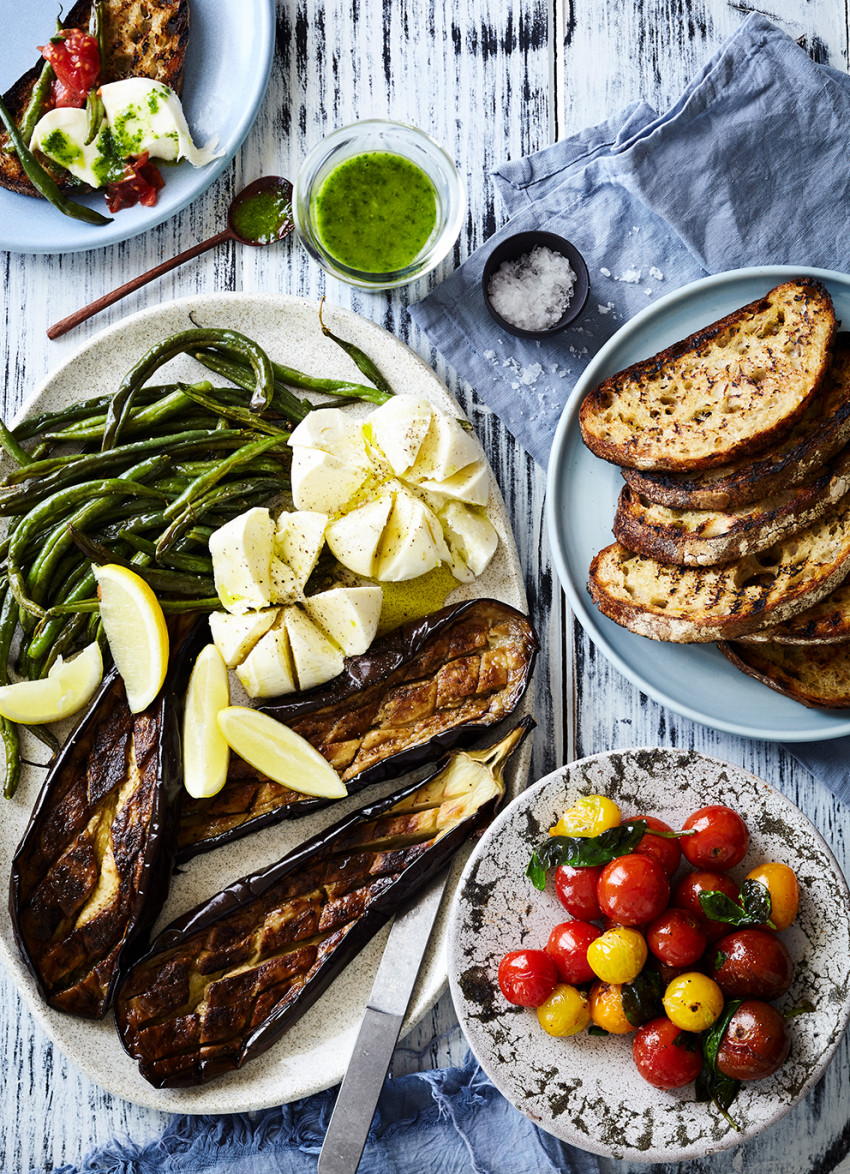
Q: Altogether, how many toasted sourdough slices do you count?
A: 7